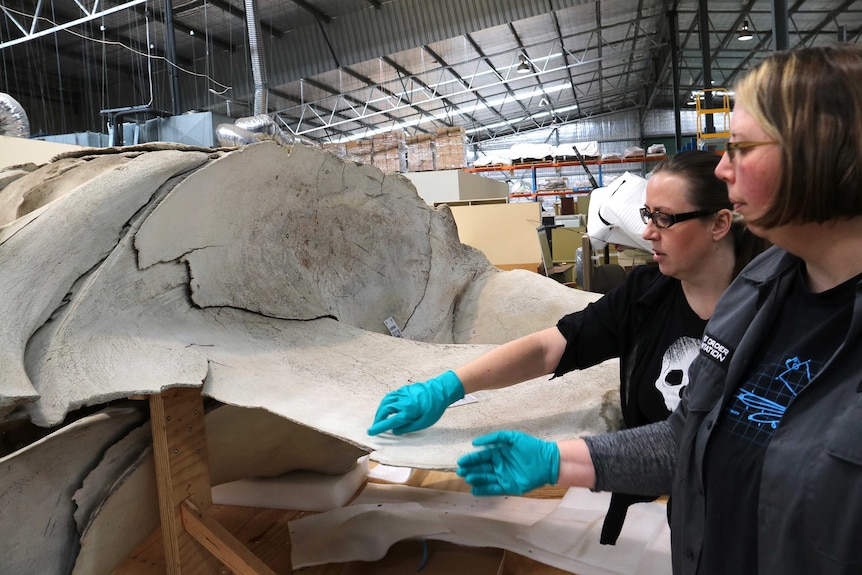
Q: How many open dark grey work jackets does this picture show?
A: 1